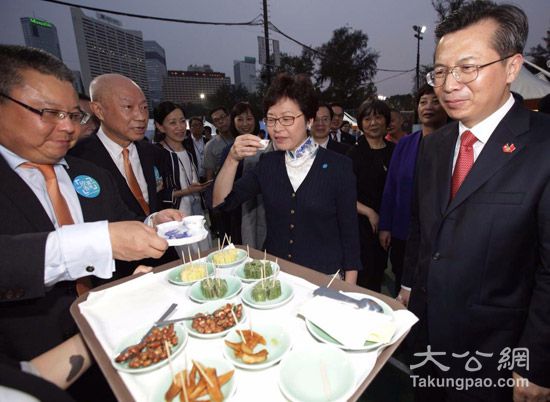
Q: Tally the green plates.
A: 11